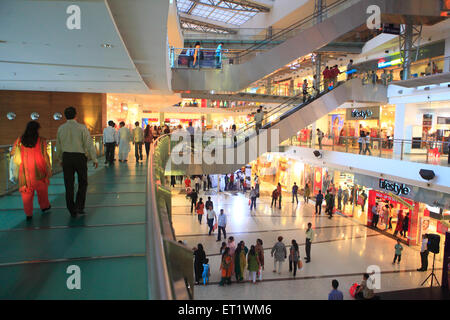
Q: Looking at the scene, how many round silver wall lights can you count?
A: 3